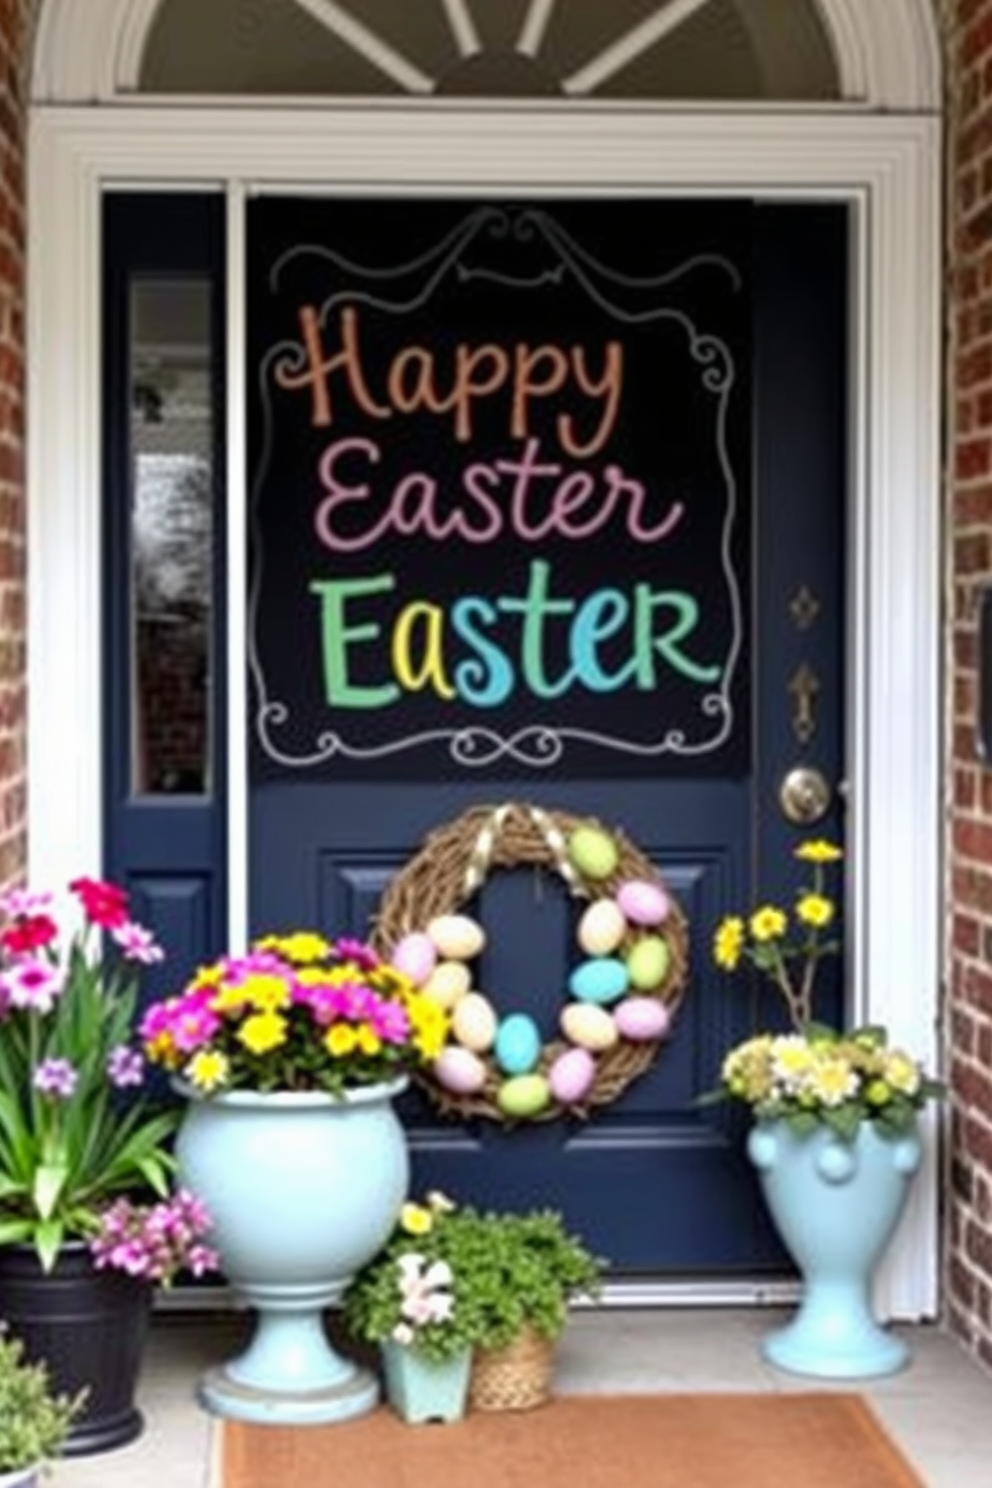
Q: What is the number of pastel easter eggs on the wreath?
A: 15